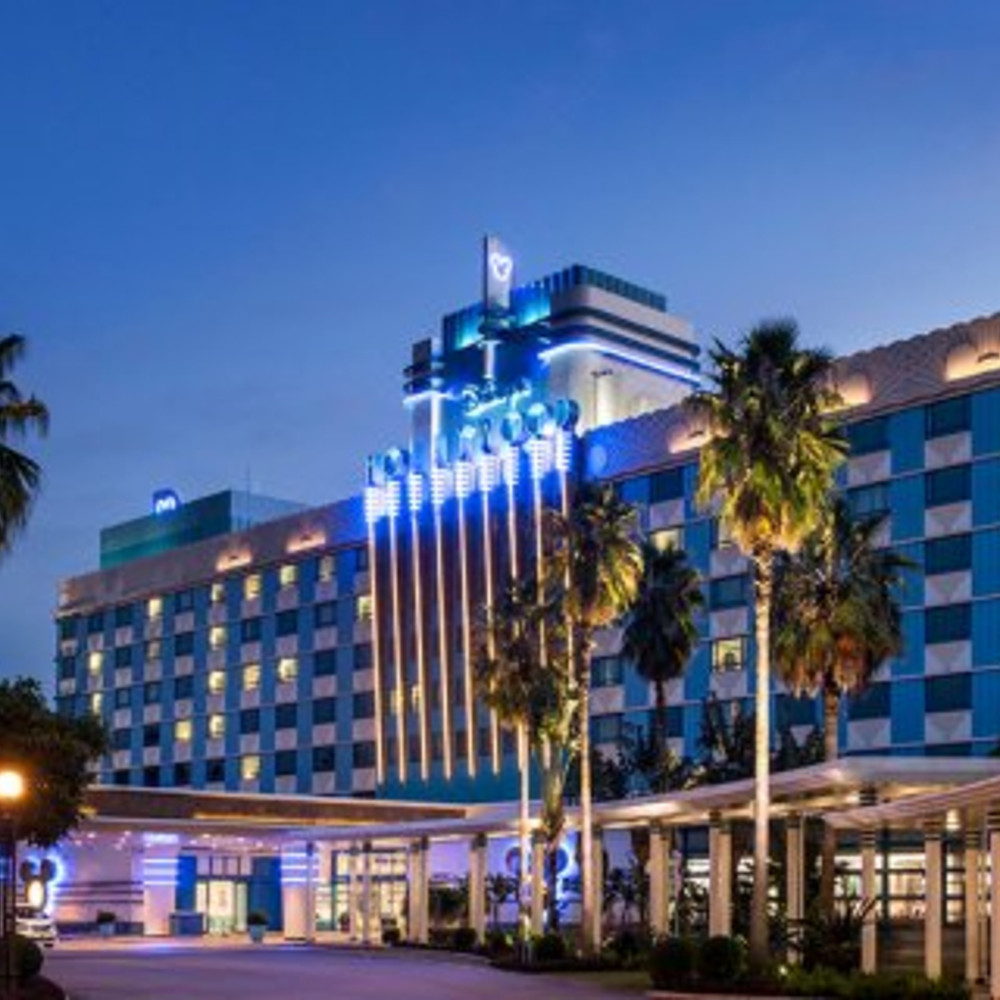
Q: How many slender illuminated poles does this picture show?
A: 9